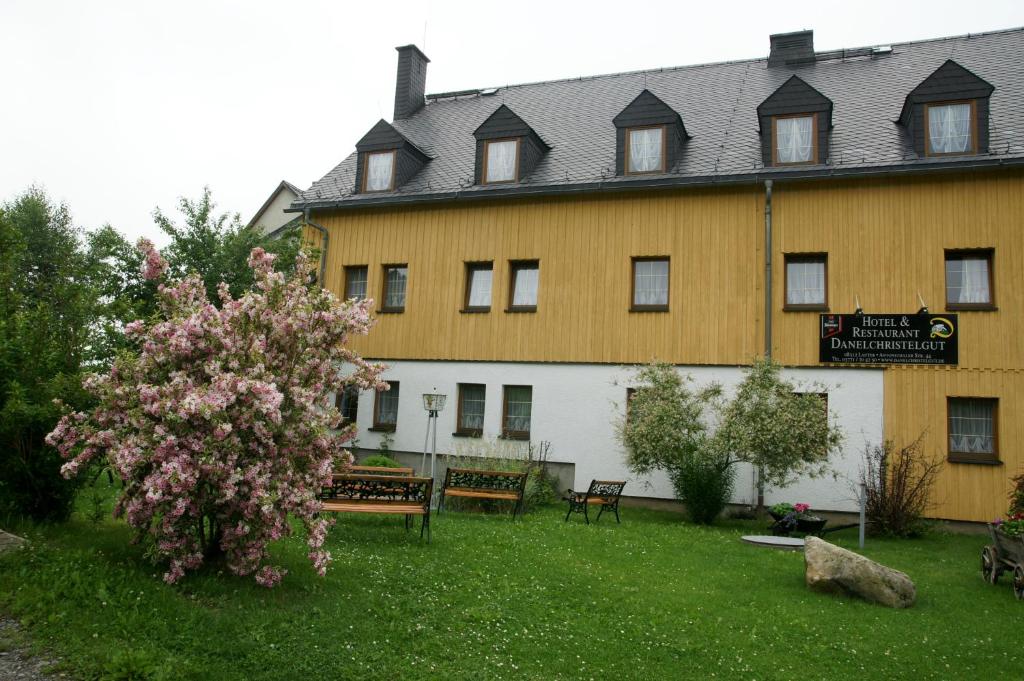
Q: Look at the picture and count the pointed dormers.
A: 5